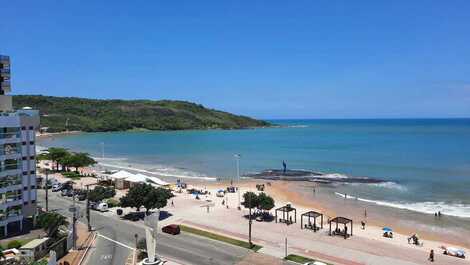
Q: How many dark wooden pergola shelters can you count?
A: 3